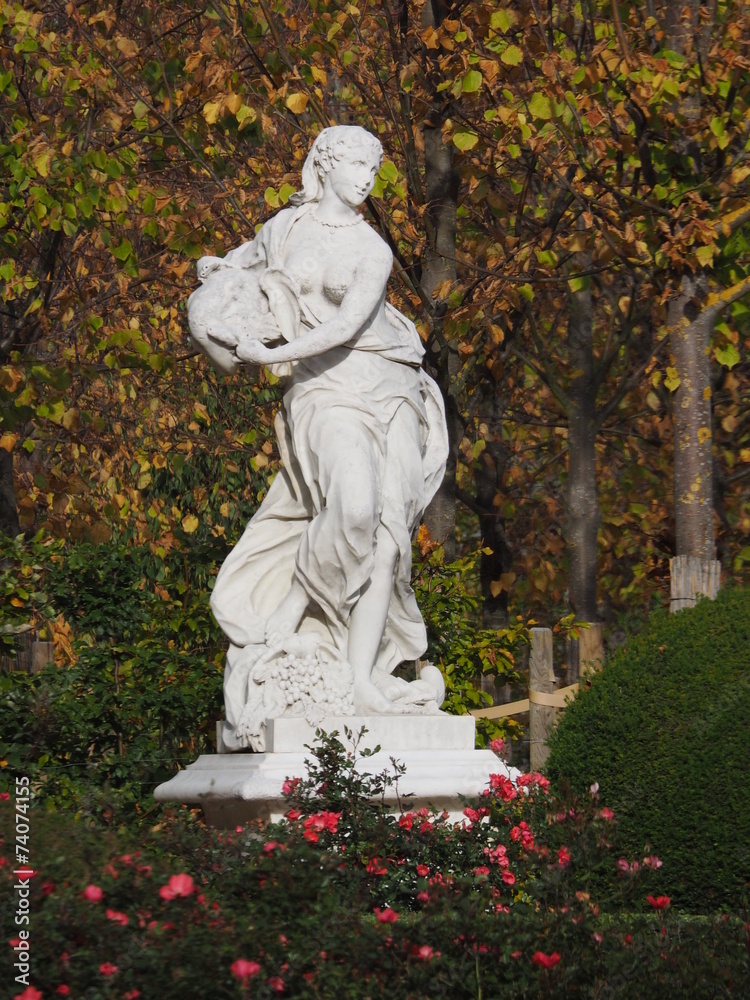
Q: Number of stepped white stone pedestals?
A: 1